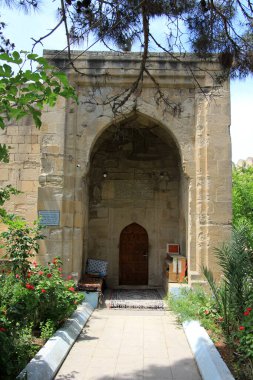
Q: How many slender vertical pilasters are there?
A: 2